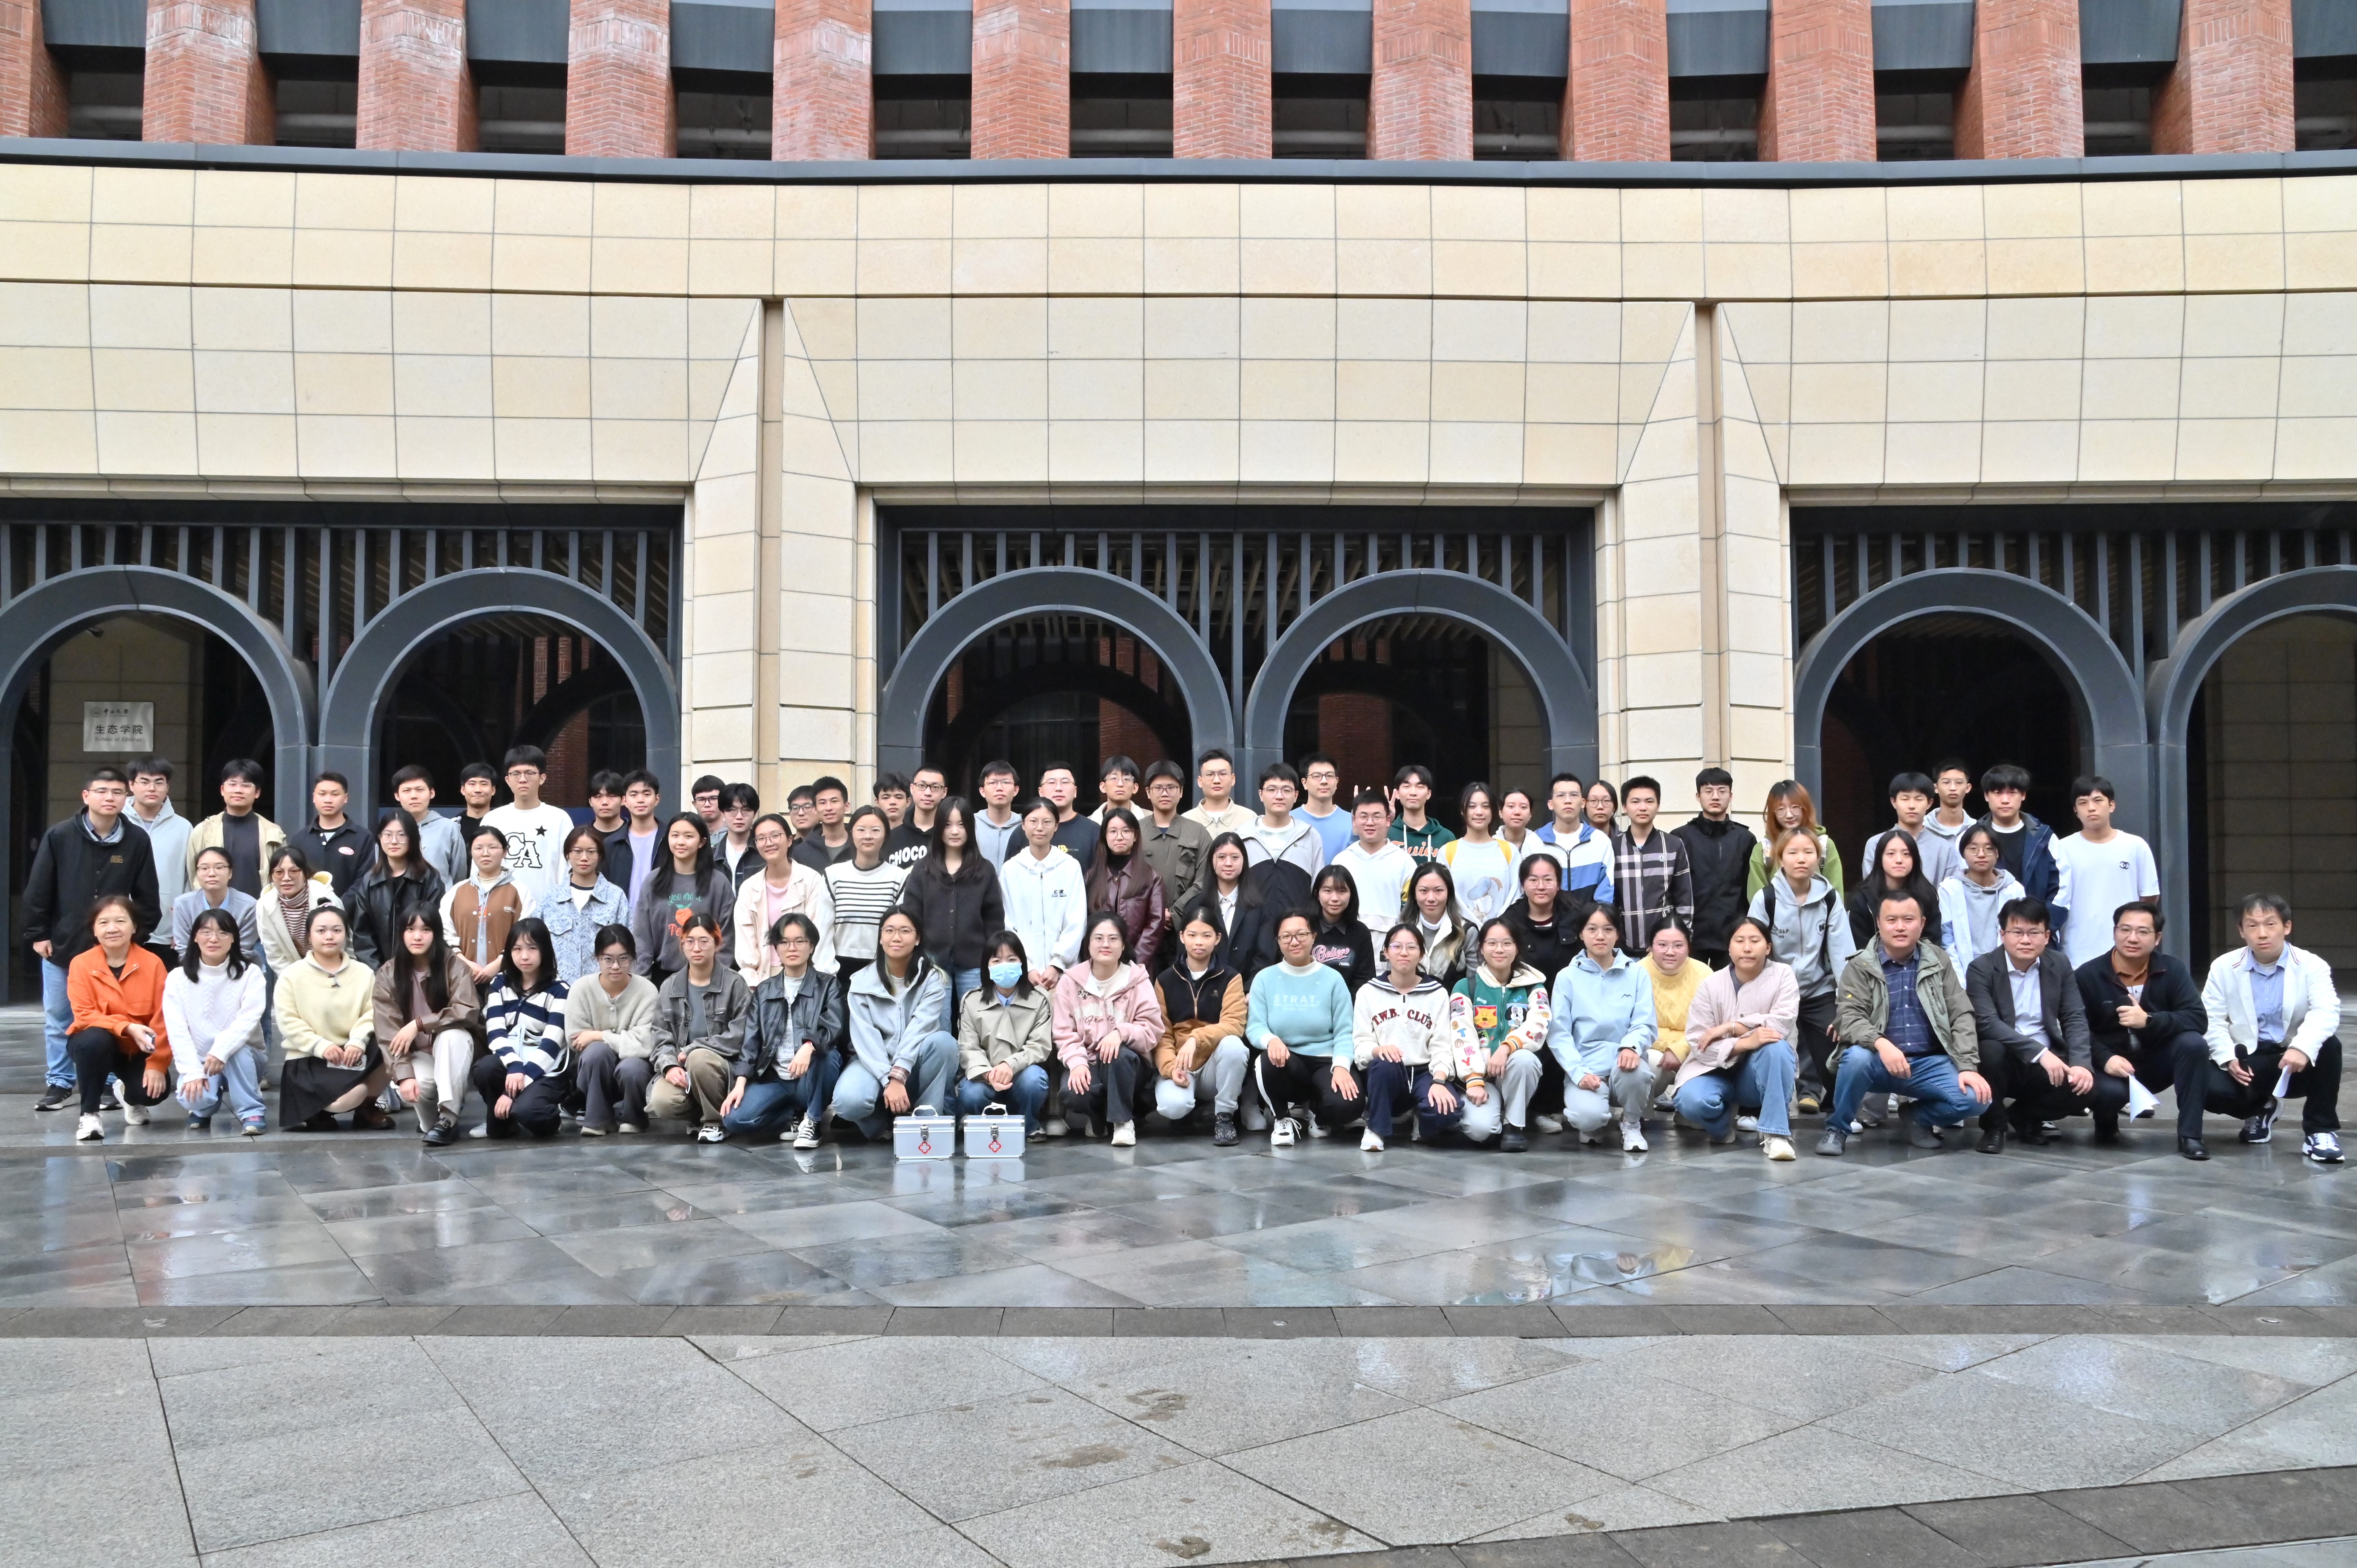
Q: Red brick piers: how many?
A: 12